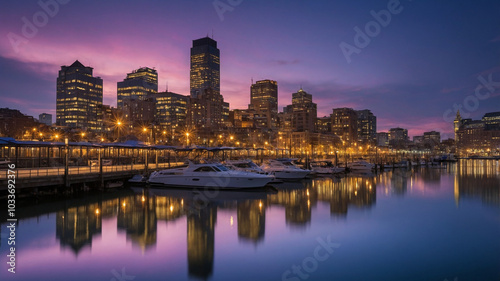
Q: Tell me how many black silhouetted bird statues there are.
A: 0